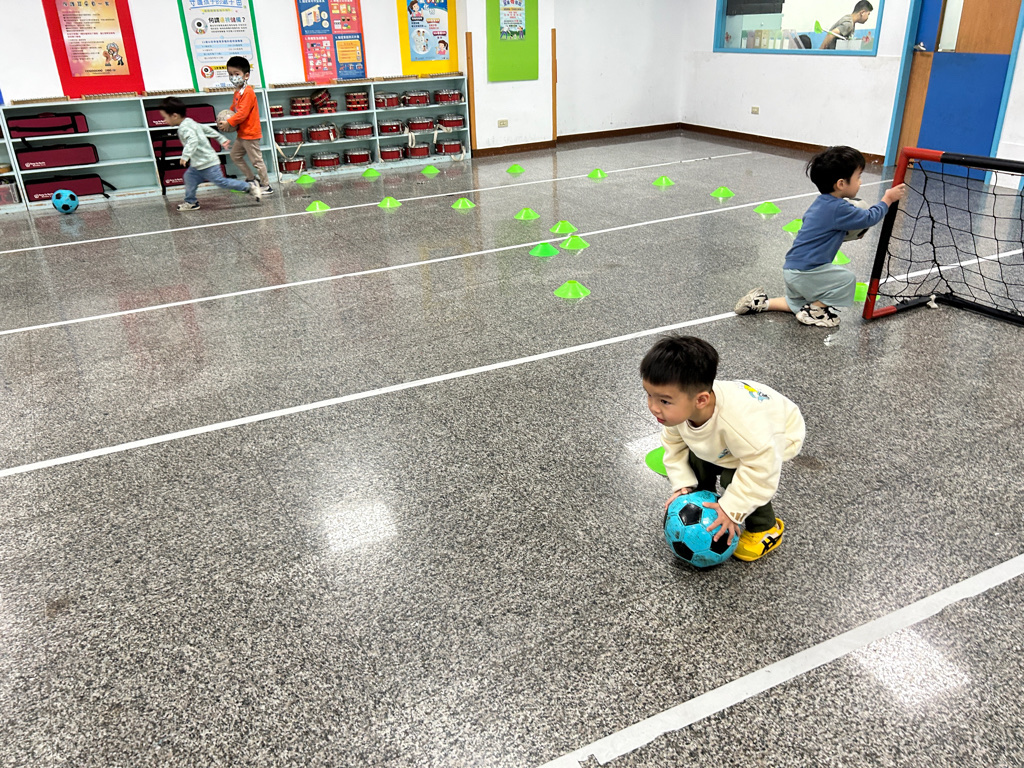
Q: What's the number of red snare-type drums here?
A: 15